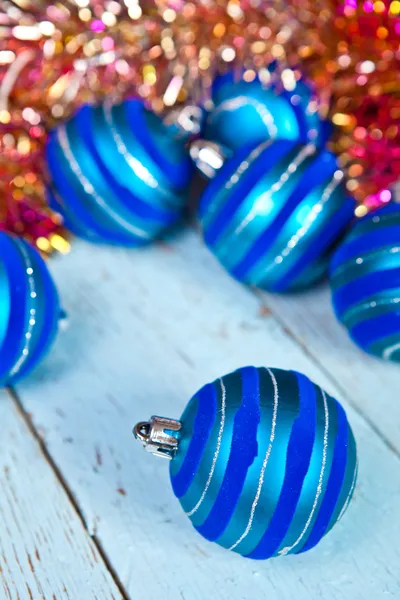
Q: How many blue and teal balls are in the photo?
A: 6